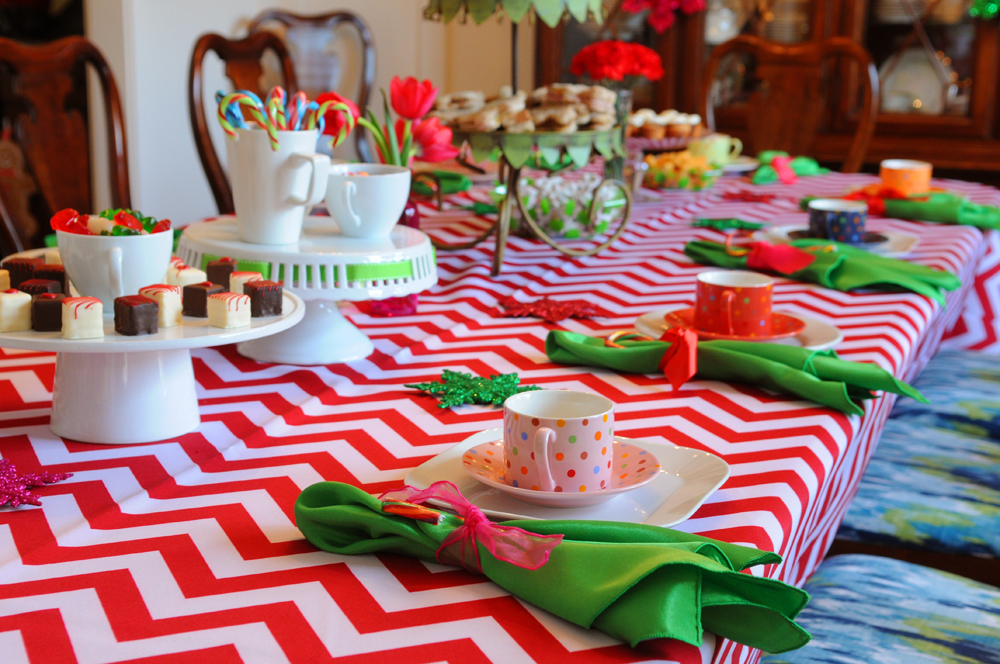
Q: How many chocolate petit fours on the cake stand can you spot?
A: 8